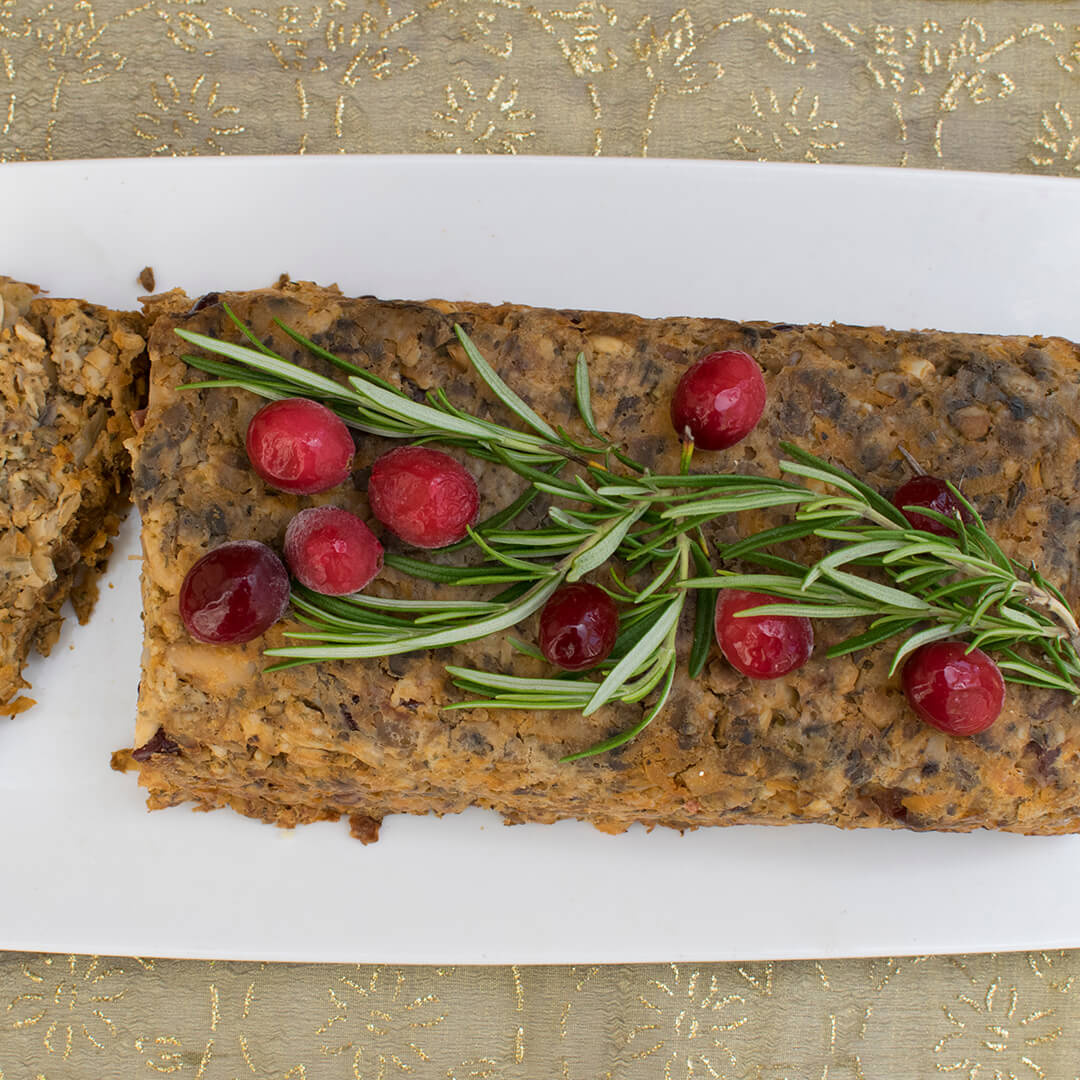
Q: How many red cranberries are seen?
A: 9